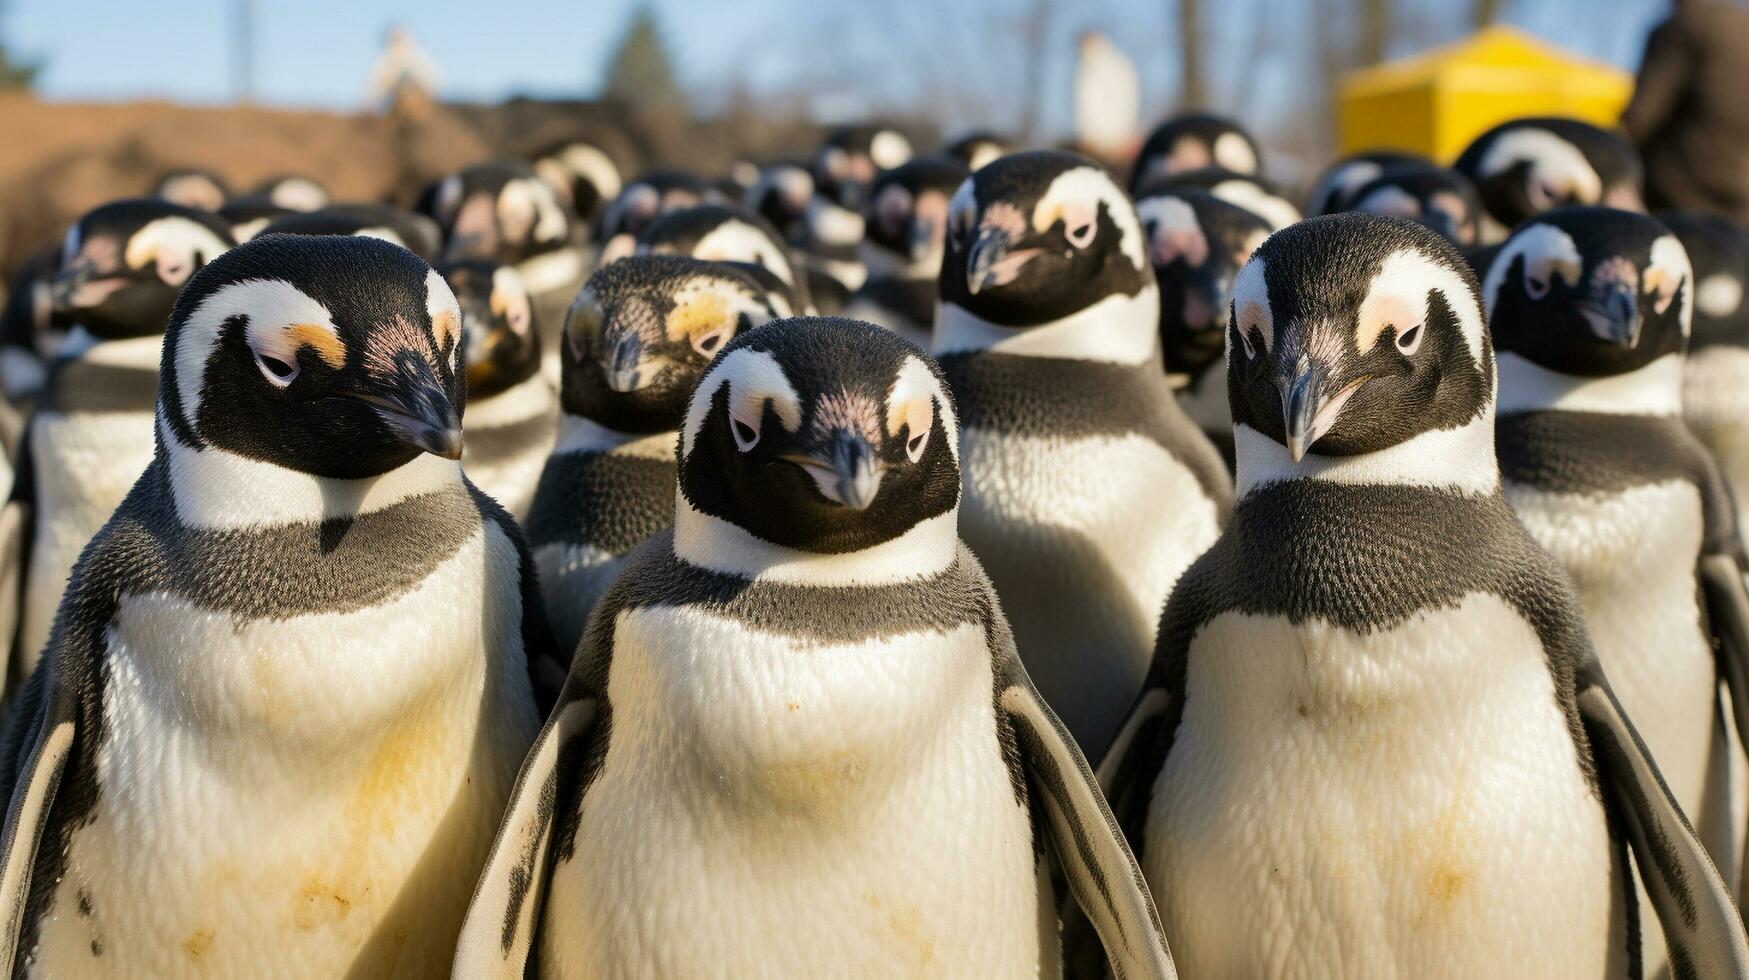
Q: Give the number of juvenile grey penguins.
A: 0